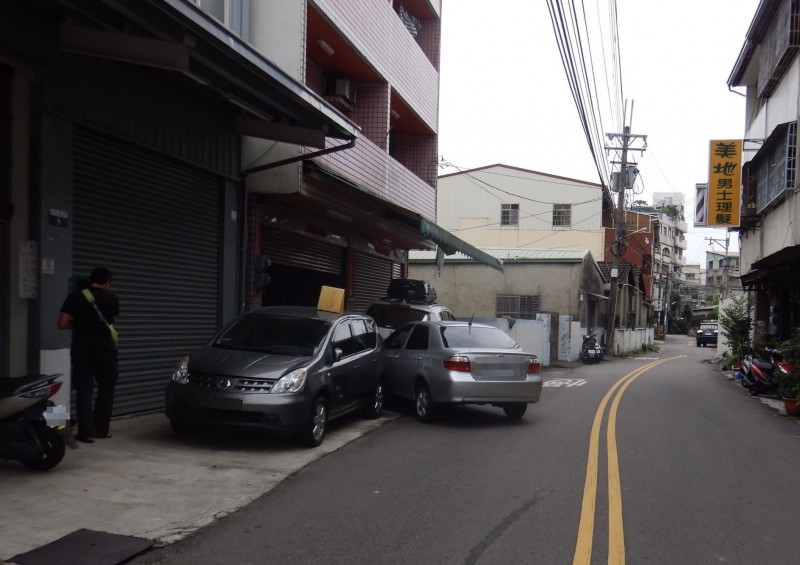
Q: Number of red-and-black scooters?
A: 1